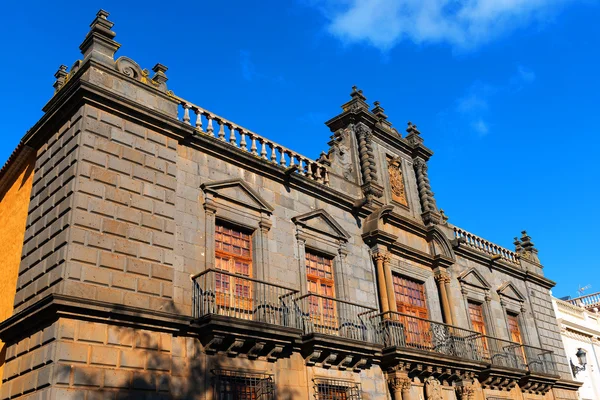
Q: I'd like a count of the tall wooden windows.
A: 5